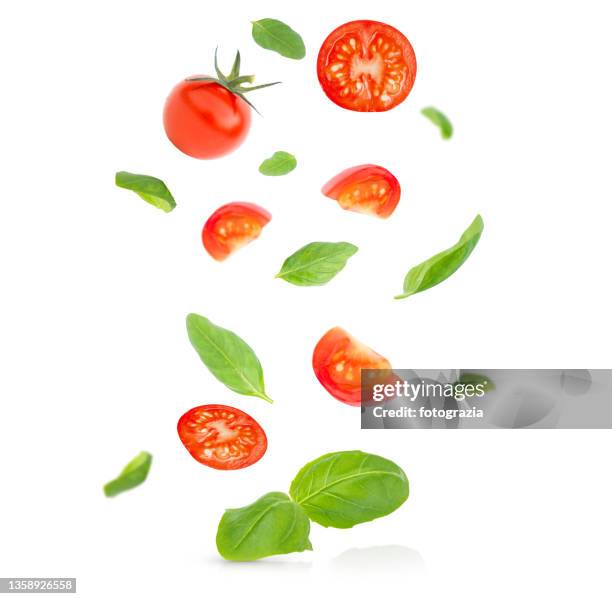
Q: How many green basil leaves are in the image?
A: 11